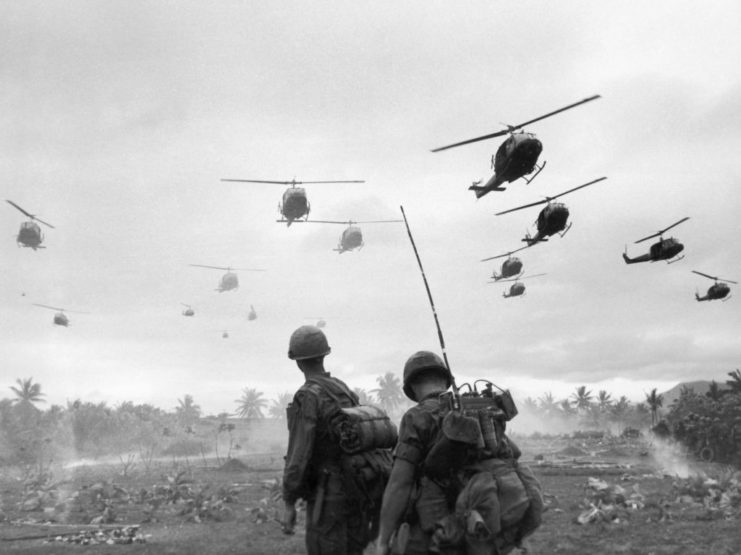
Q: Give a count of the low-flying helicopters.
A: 15